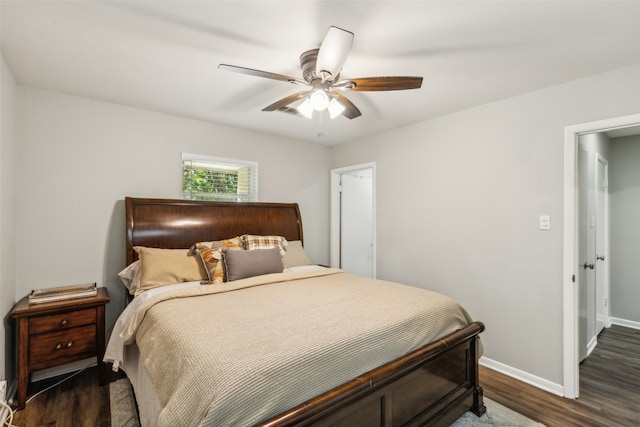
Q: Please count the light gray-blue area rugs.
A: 1